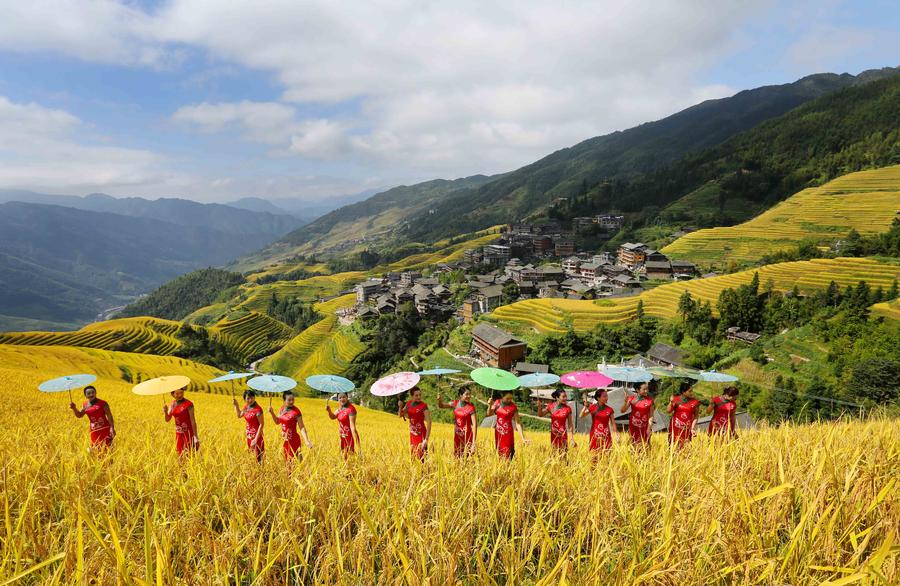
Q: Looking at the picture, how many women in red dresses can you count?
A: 13